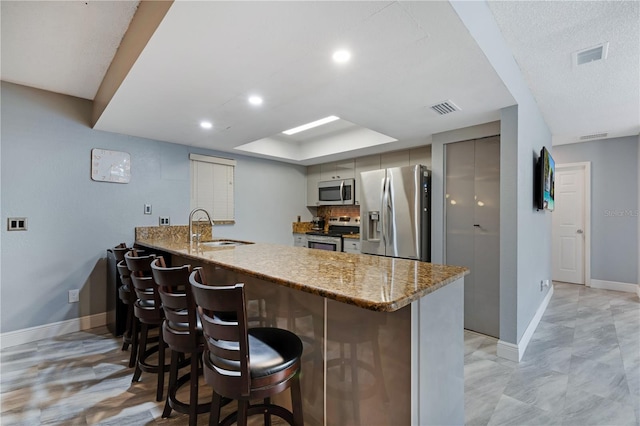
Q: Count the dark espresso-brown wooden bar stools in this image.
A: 4